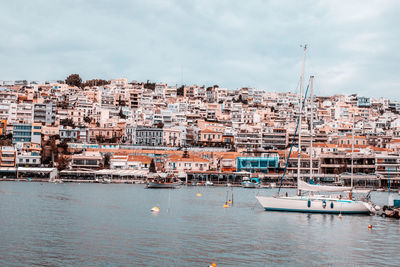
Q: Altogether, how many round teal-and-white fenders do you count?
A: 1